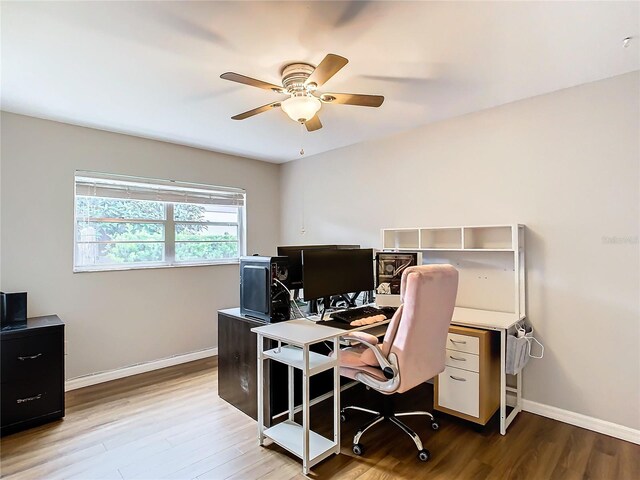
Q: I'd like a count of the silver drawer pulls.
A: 5